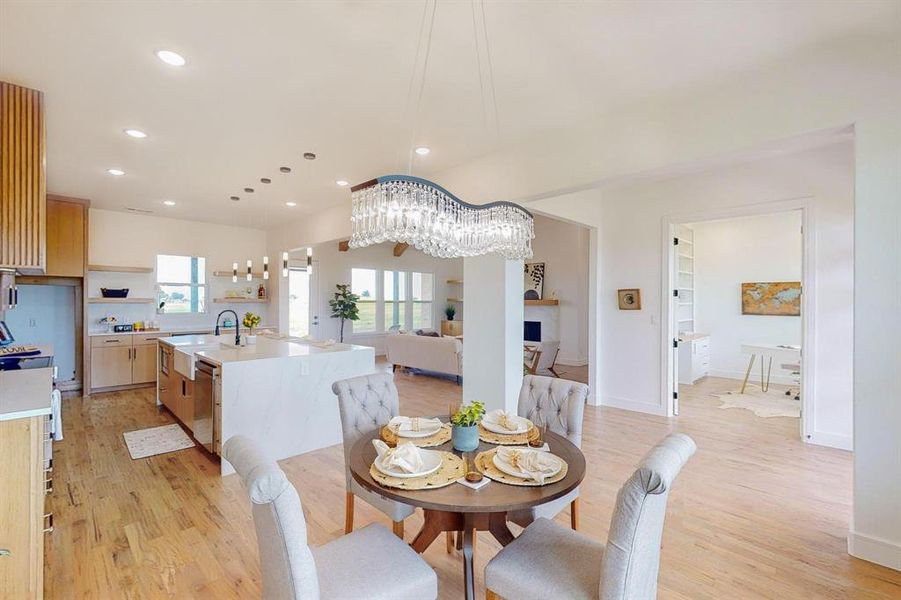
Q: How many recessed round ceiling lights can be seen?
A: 7